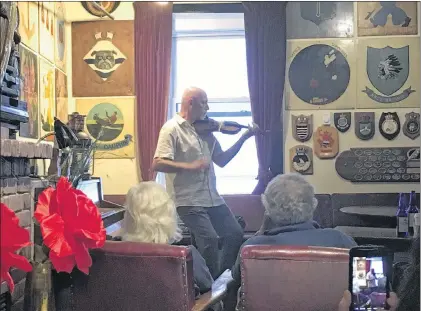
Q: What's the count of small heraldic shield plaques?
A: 7